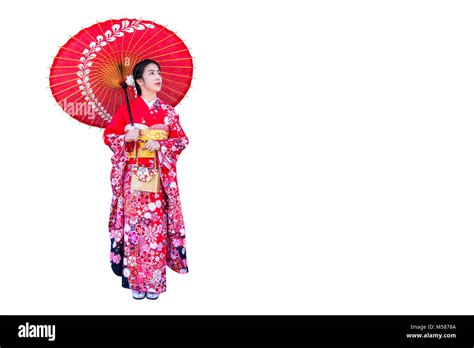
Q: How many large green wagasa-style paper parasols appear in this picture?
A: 0